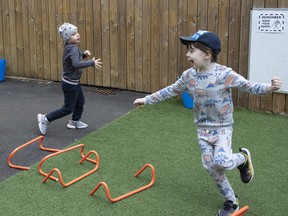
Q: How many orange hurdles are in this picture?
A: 5